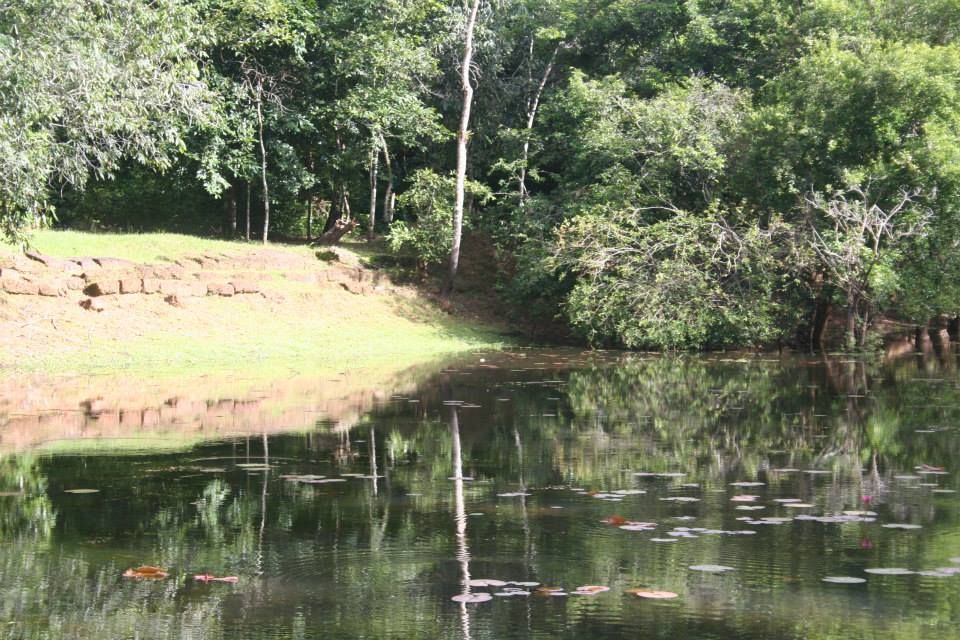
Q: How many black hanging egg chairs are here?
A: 0